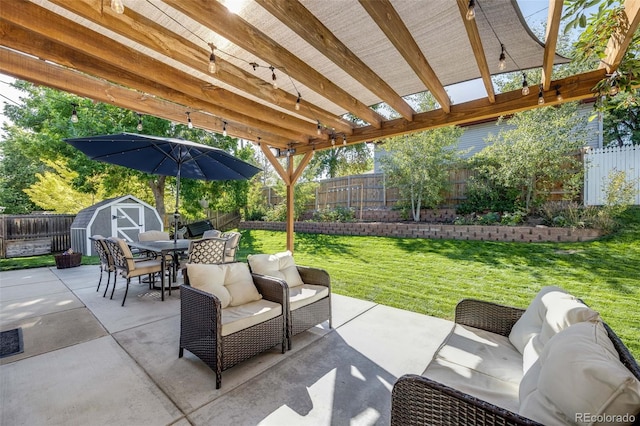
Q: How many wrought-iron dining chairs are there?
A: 6